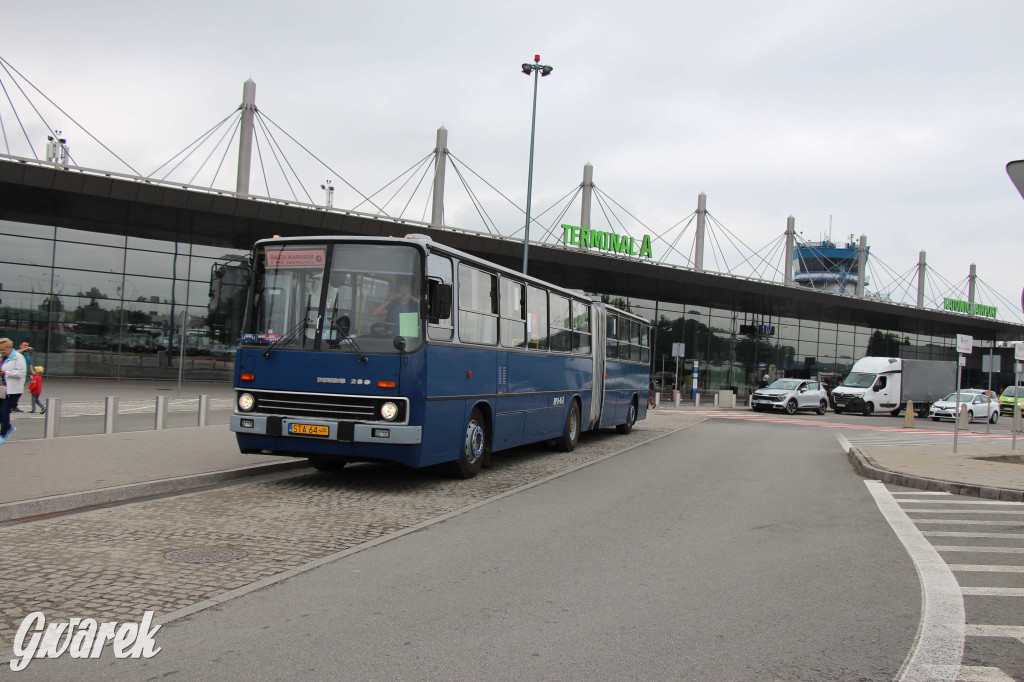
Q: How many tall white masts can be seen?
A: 8